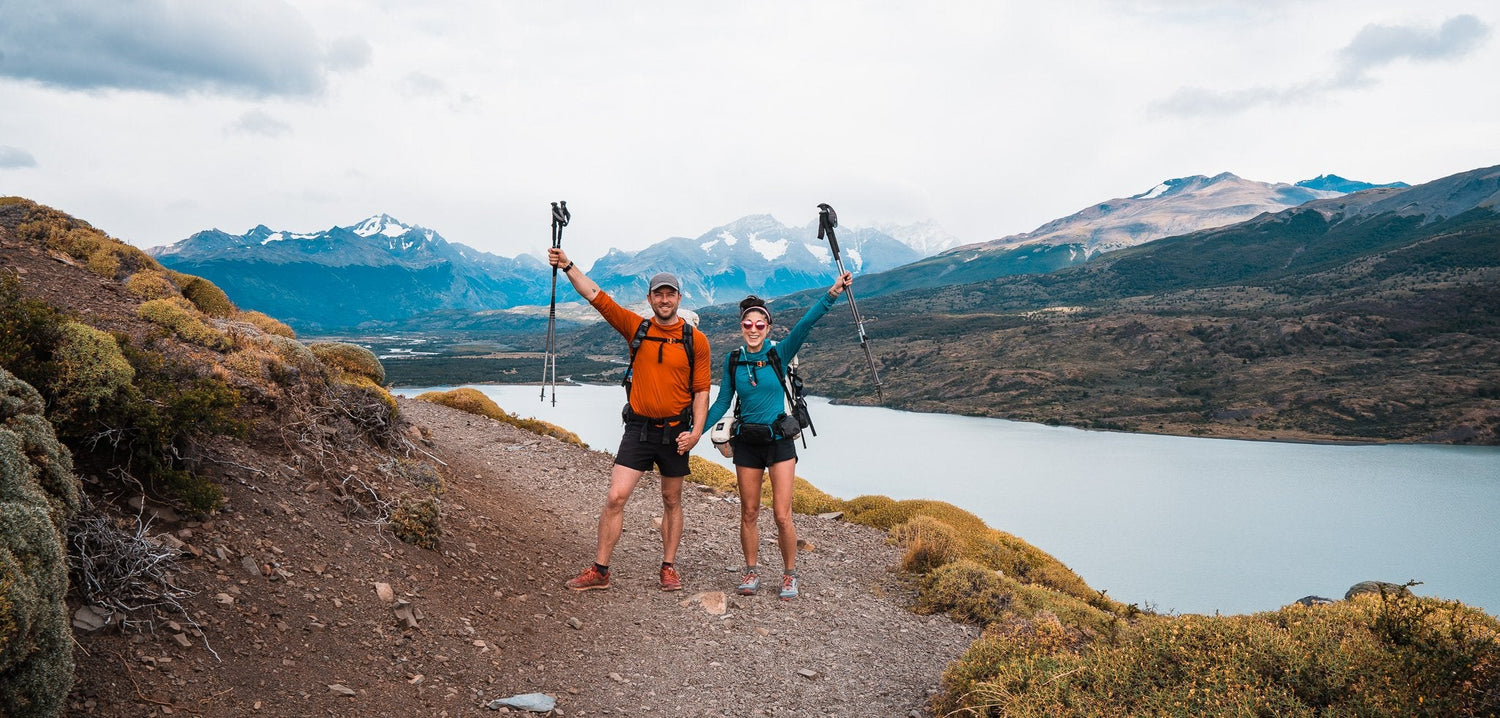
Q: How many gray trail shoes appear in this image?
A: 2